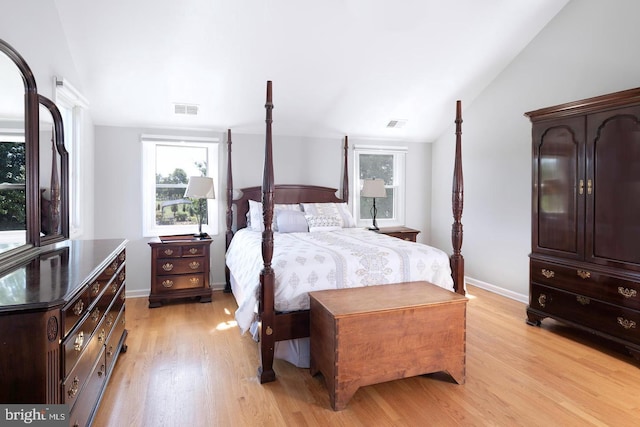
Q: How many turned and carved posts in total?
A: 4